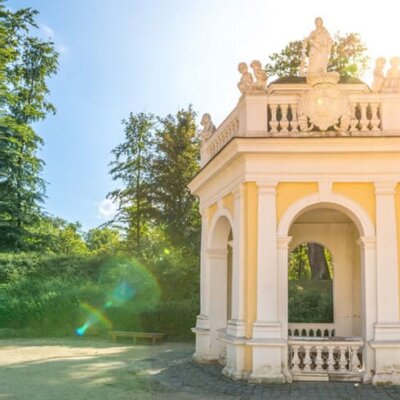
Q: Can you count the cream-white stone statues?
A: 6